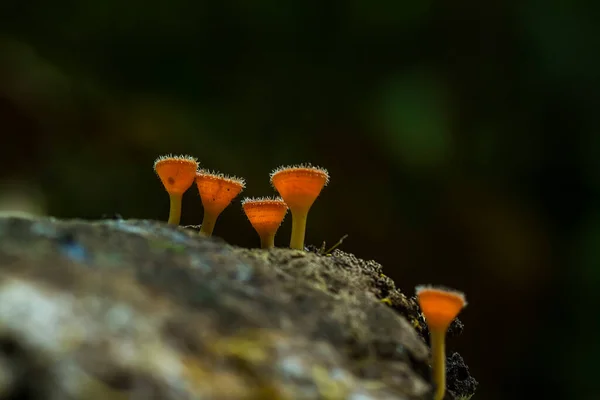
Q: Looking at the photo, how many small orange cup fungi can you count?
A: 5